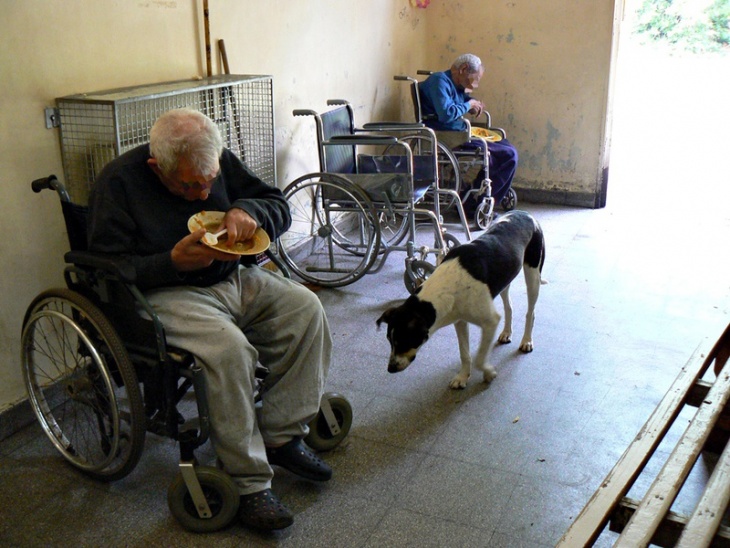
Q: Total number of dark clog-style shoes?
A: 2